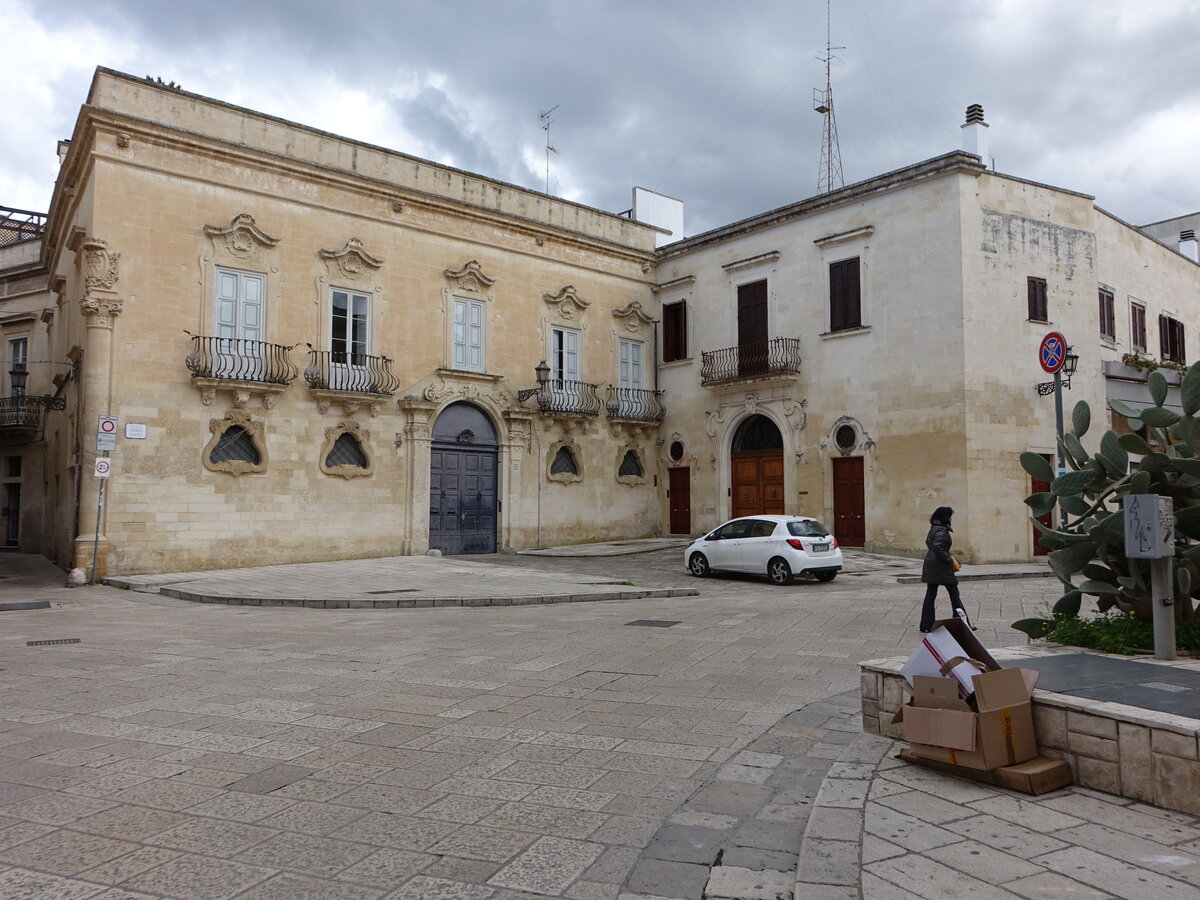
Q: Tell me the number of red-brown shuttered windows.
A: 7